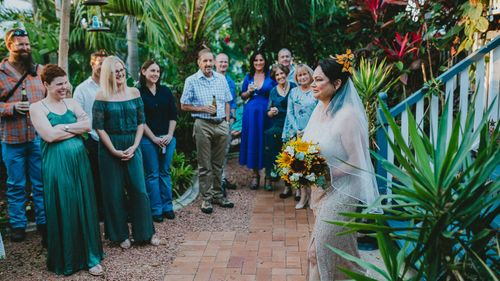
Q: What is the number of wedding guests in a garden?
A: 11